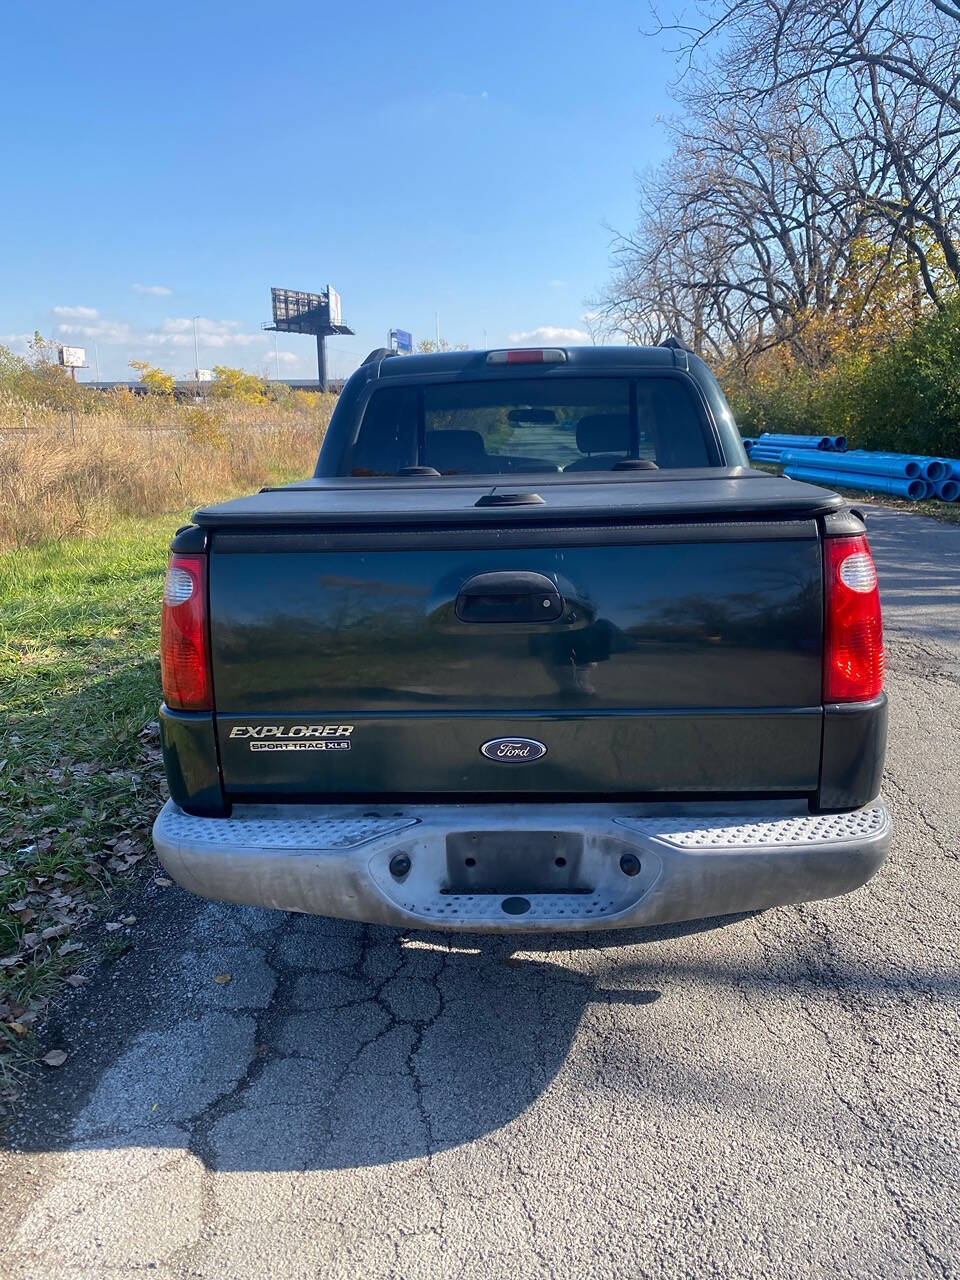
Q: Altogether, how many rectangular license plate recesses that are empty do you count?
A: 1